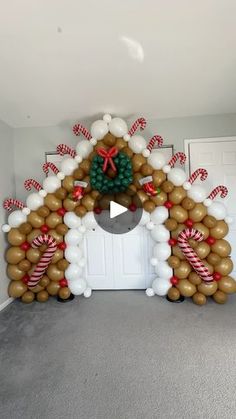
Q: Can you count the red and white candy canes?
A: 12